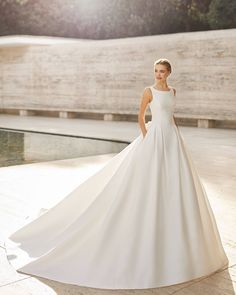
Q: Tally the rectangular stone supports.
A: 4